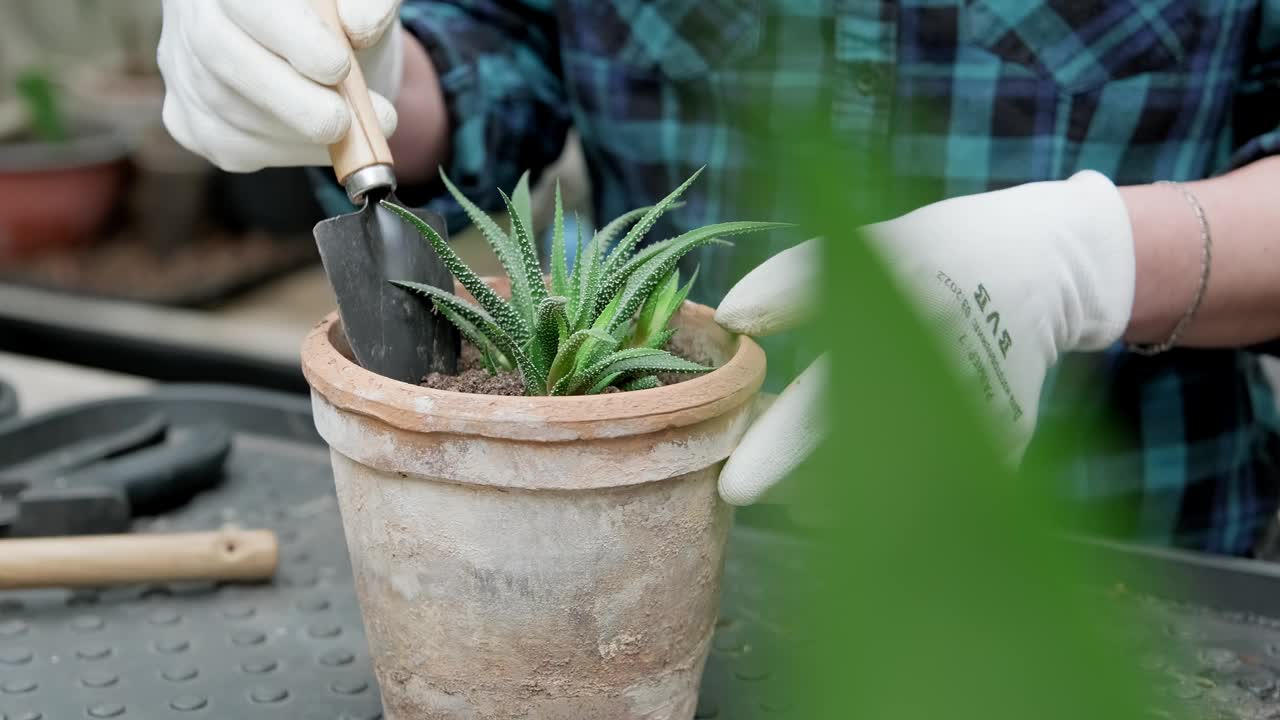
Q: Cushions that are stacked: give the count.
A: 0